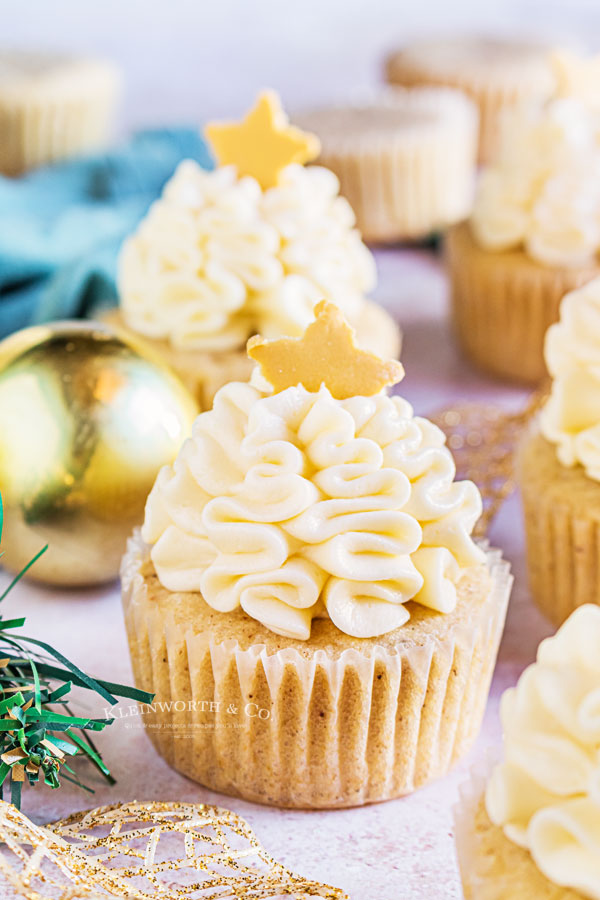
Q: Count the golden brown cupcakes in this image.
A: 8